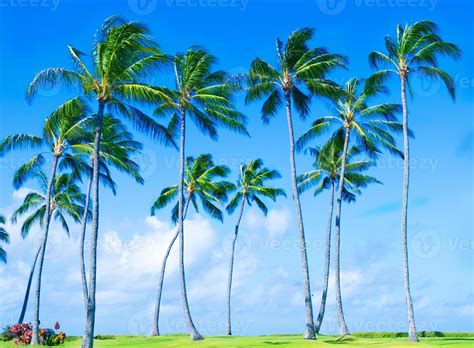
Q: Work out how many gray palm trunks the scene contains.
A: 11